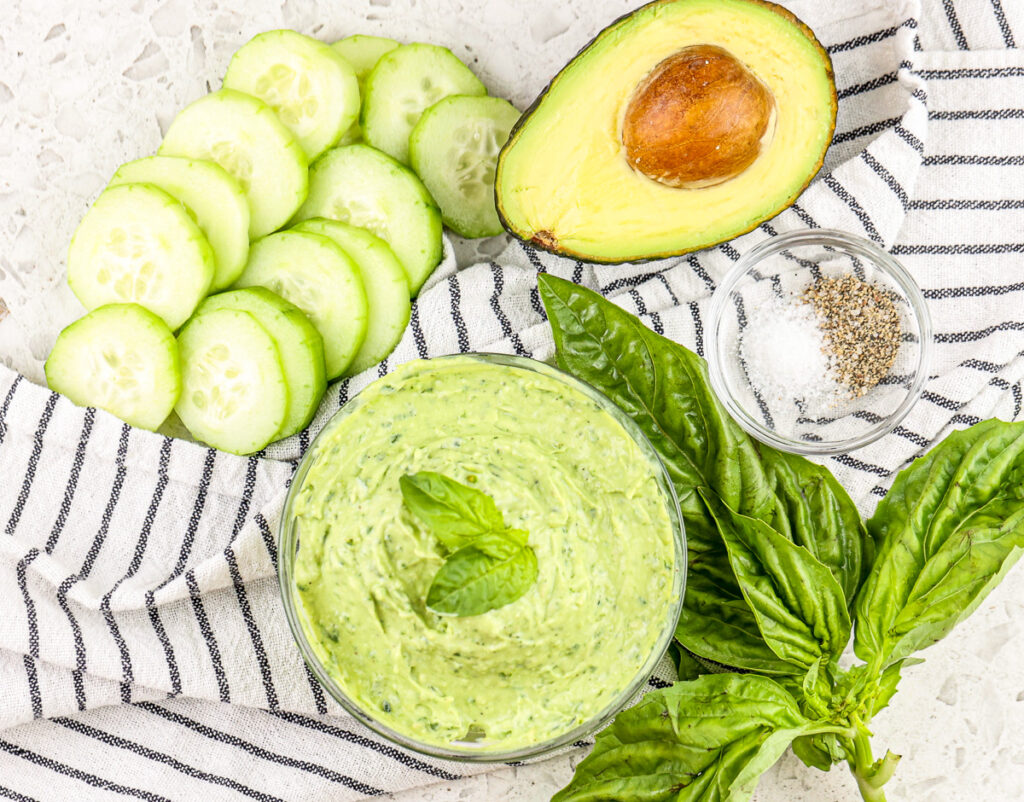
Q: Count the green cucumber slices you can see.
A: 13